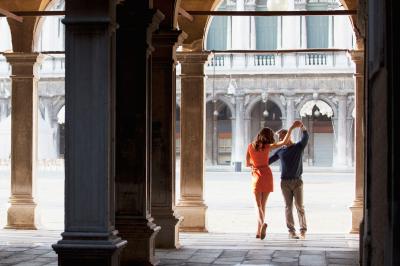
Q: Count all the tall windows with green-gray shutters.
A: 3